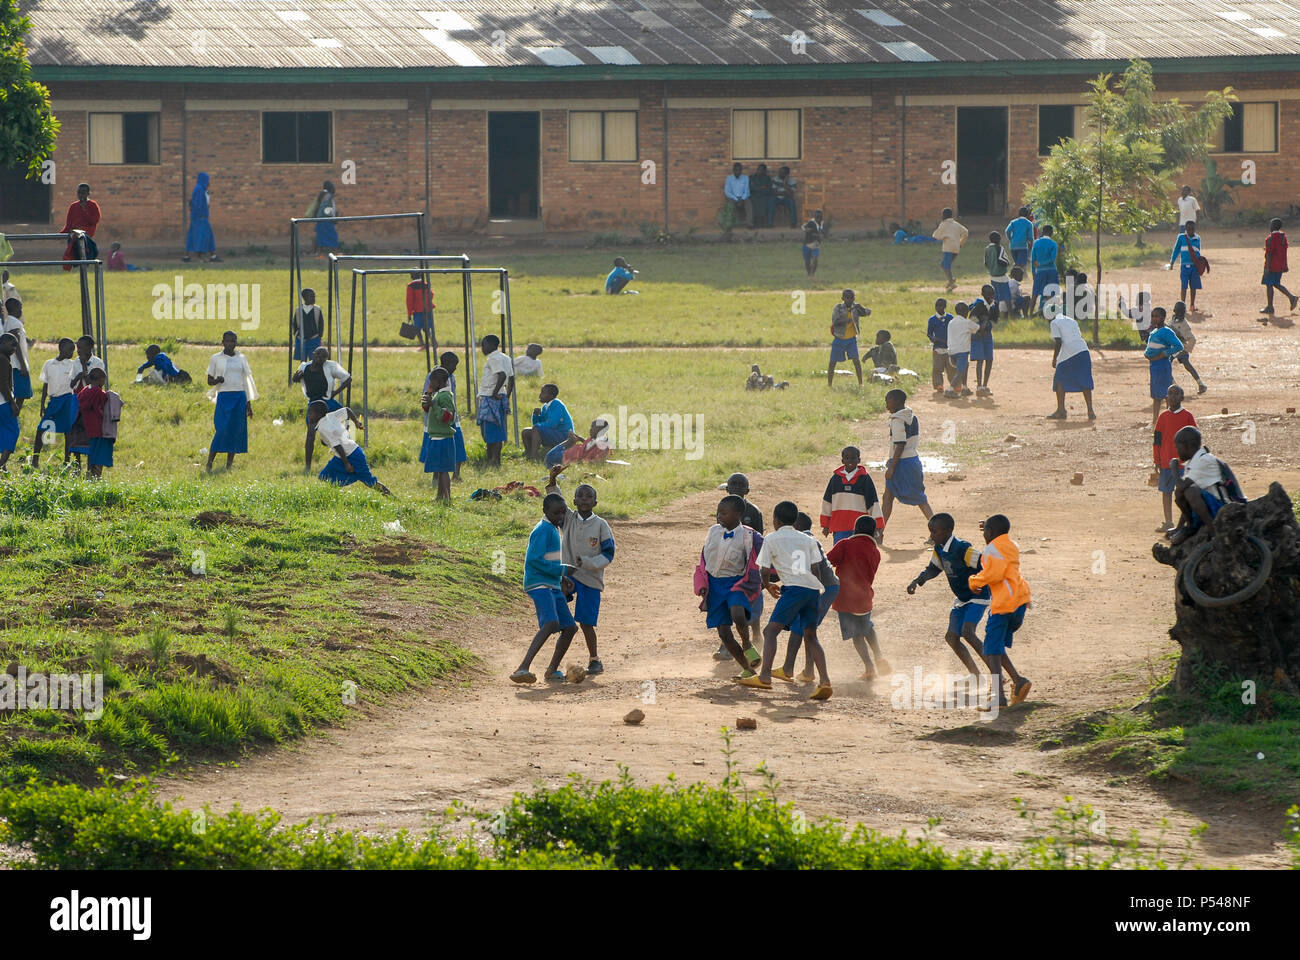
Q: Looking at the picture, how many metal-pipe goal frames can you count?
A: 5